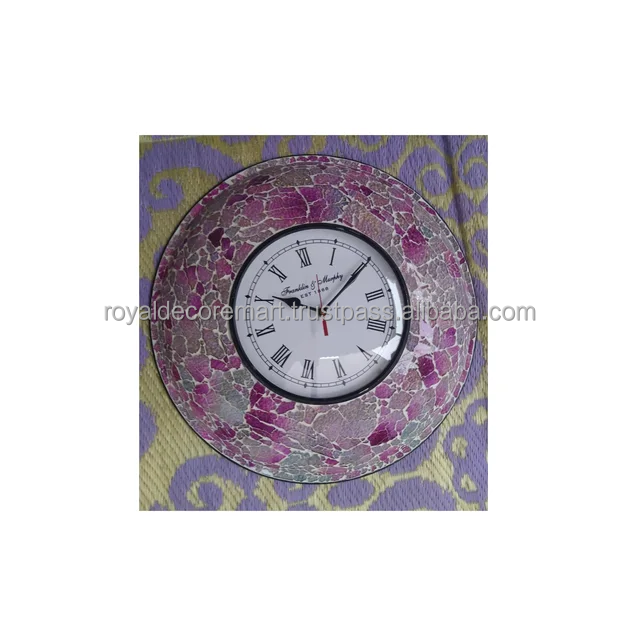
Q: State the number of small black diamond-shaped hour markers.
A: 12